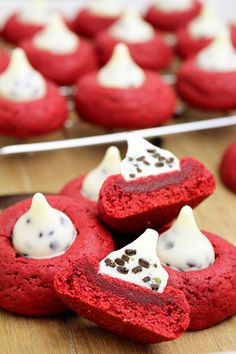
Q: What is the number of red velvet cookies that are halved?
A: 2